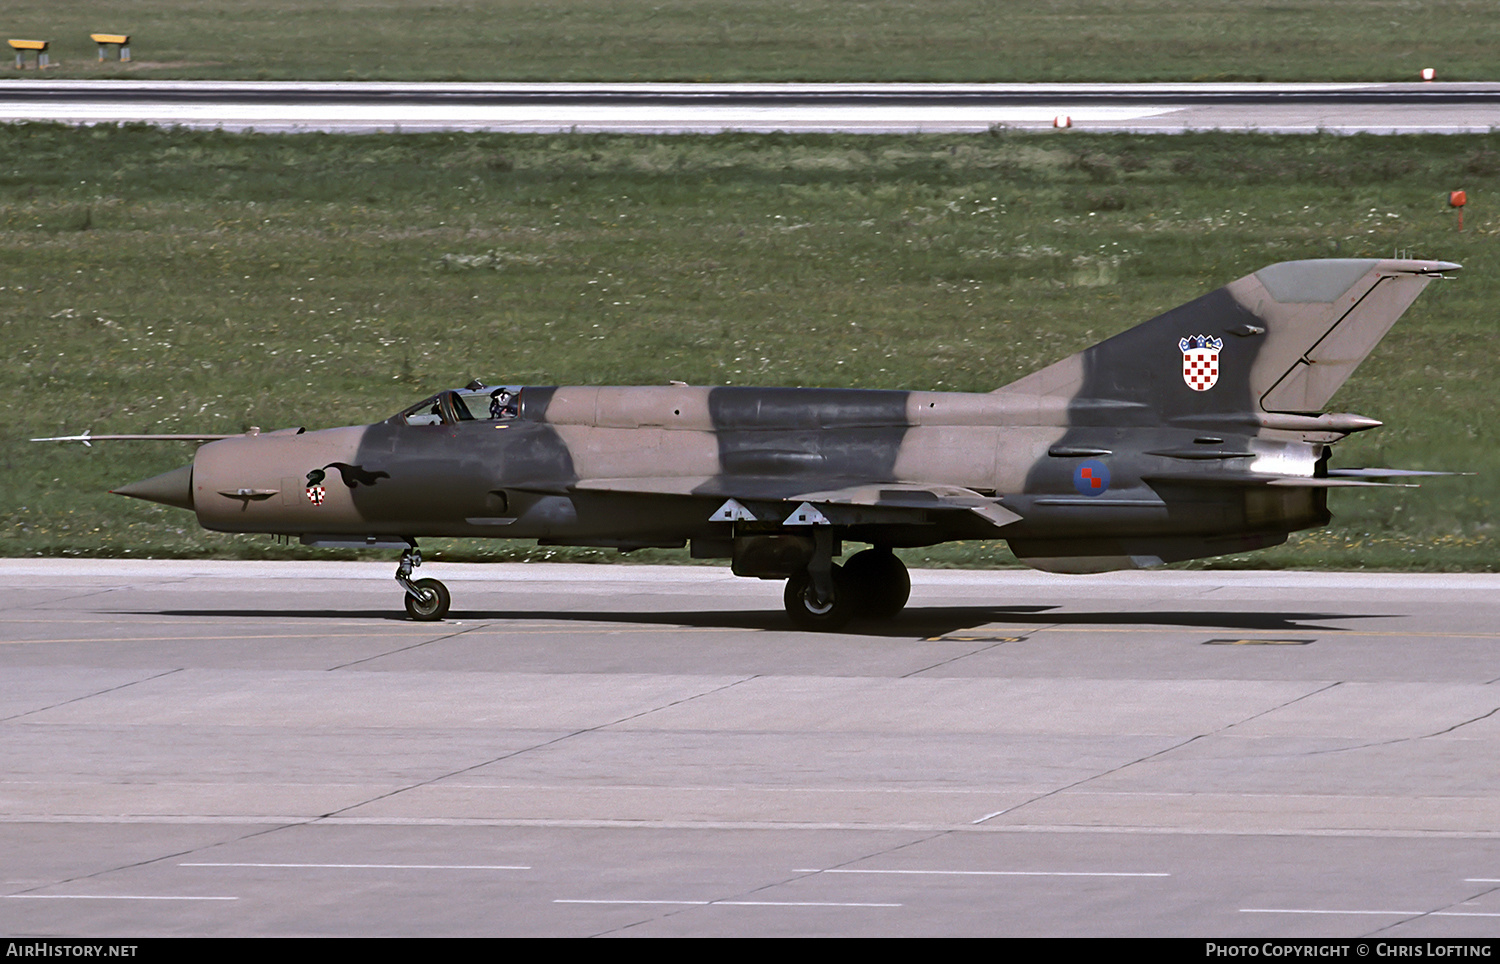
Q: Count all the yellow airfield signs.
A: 2